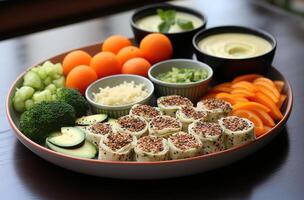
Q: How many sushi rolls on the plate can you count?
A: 12